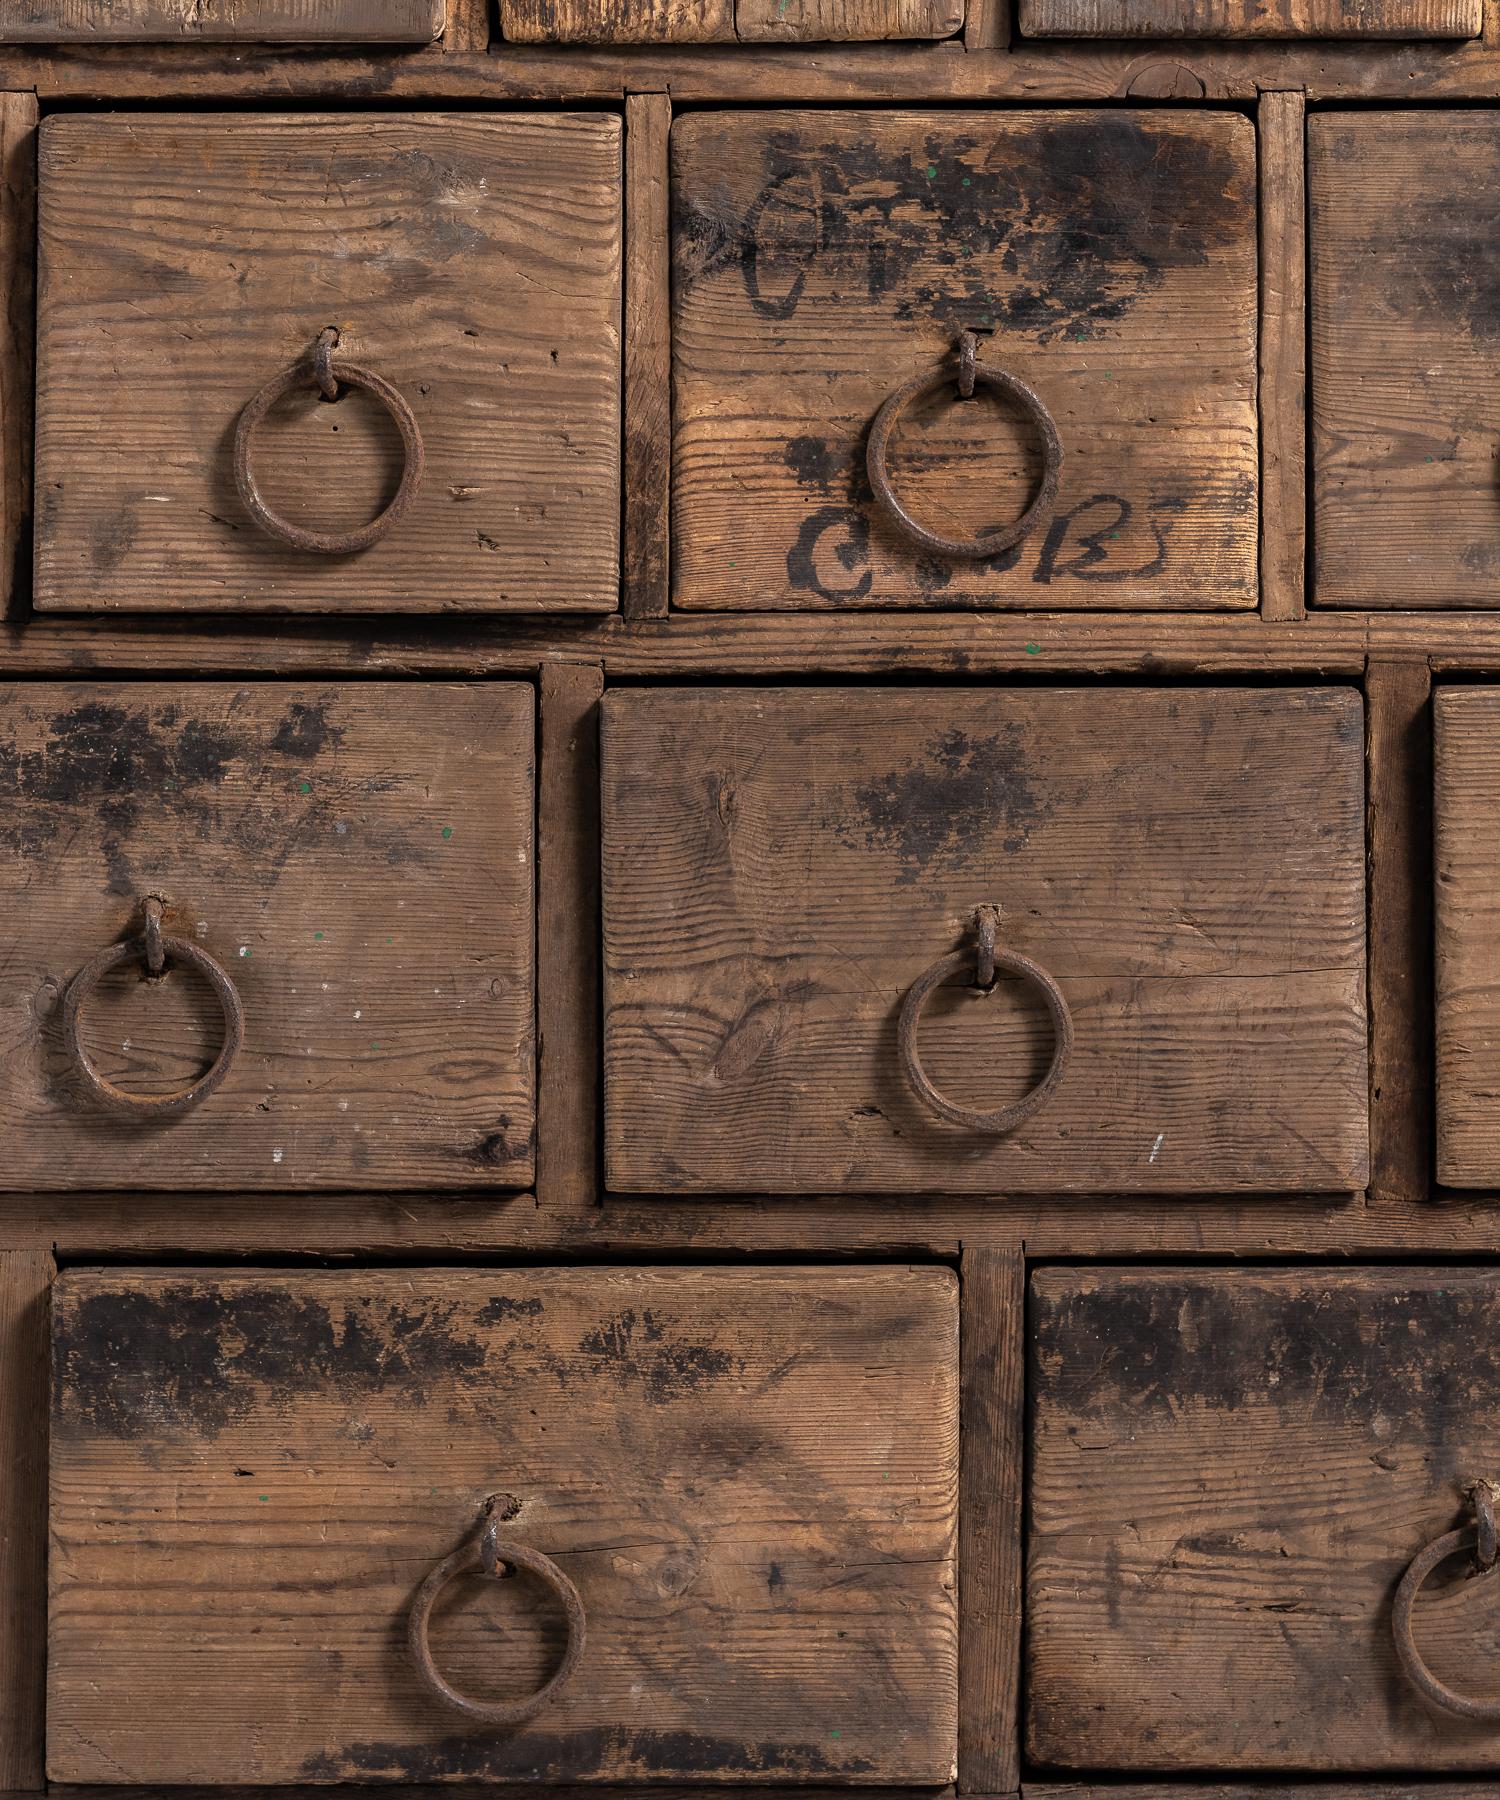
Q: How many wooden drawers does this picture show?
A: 11